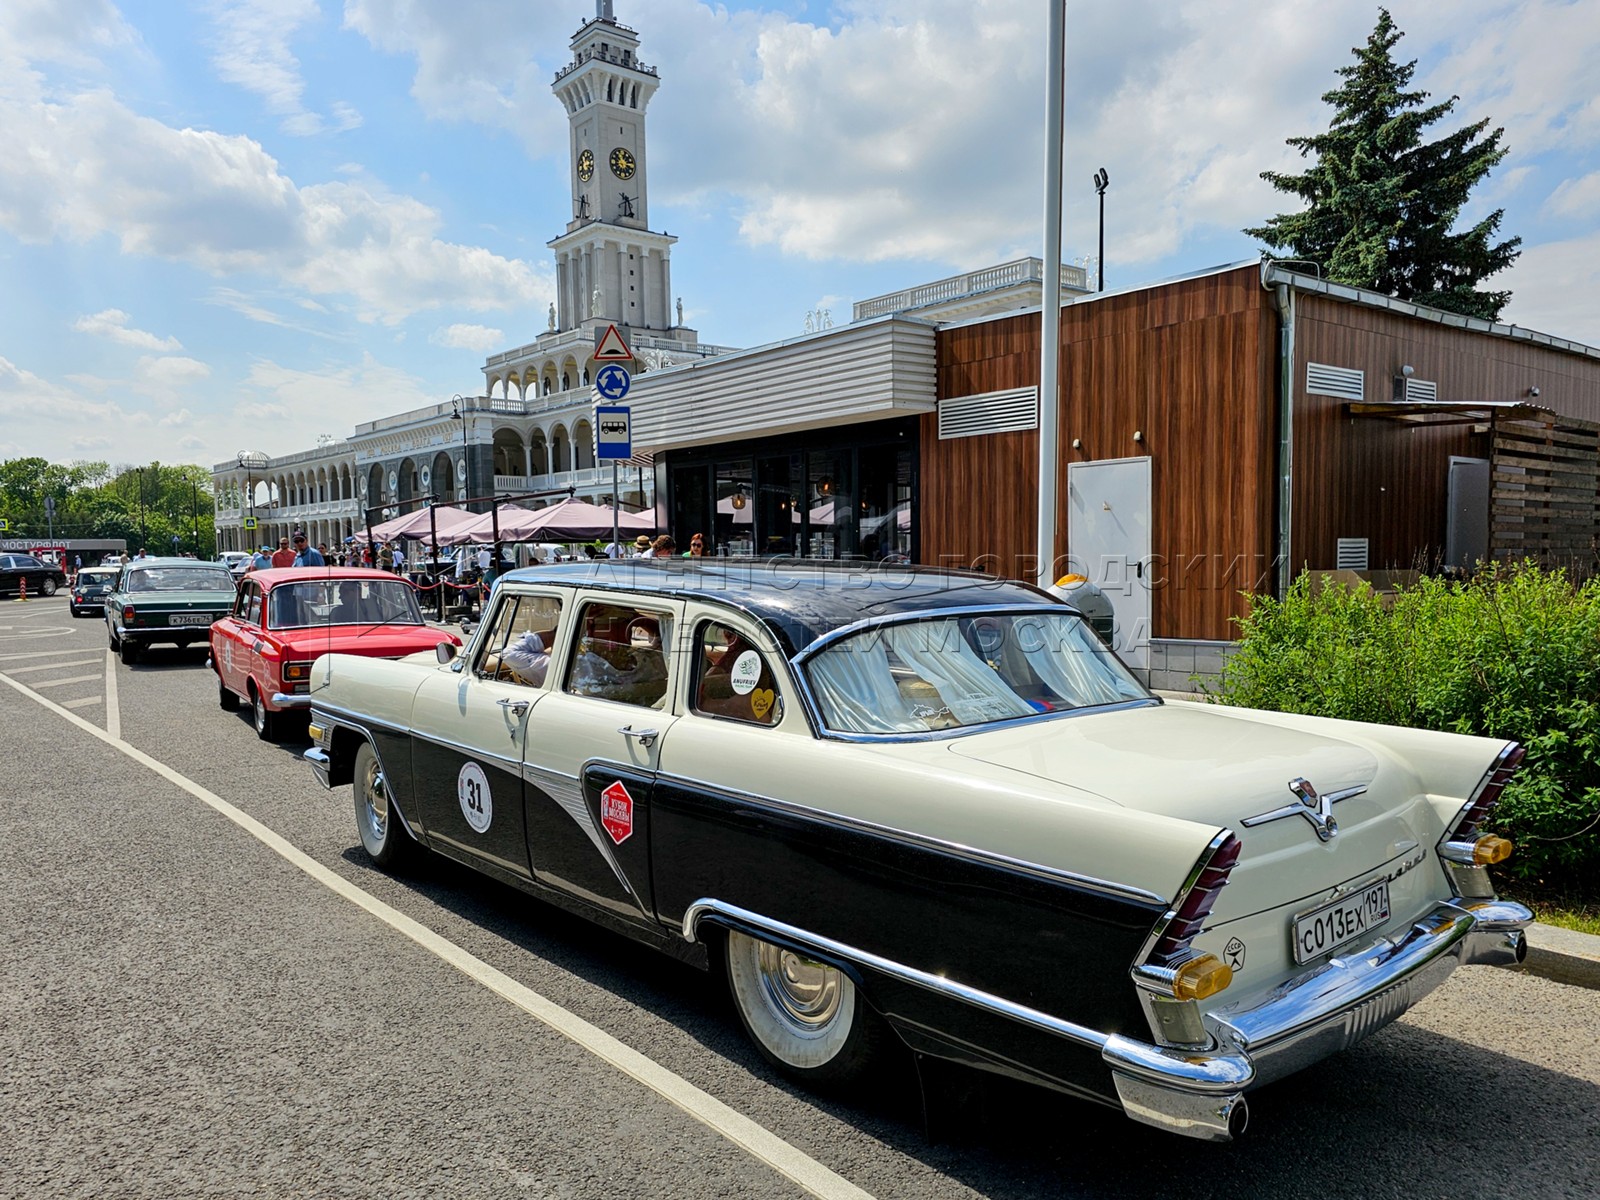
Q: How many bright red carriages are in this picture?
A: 1